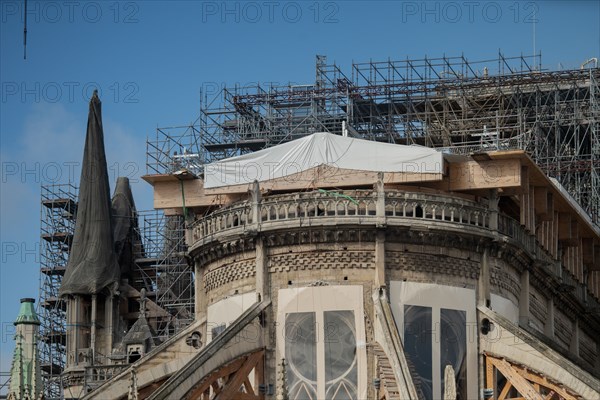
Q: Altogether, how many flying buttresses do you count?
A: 4